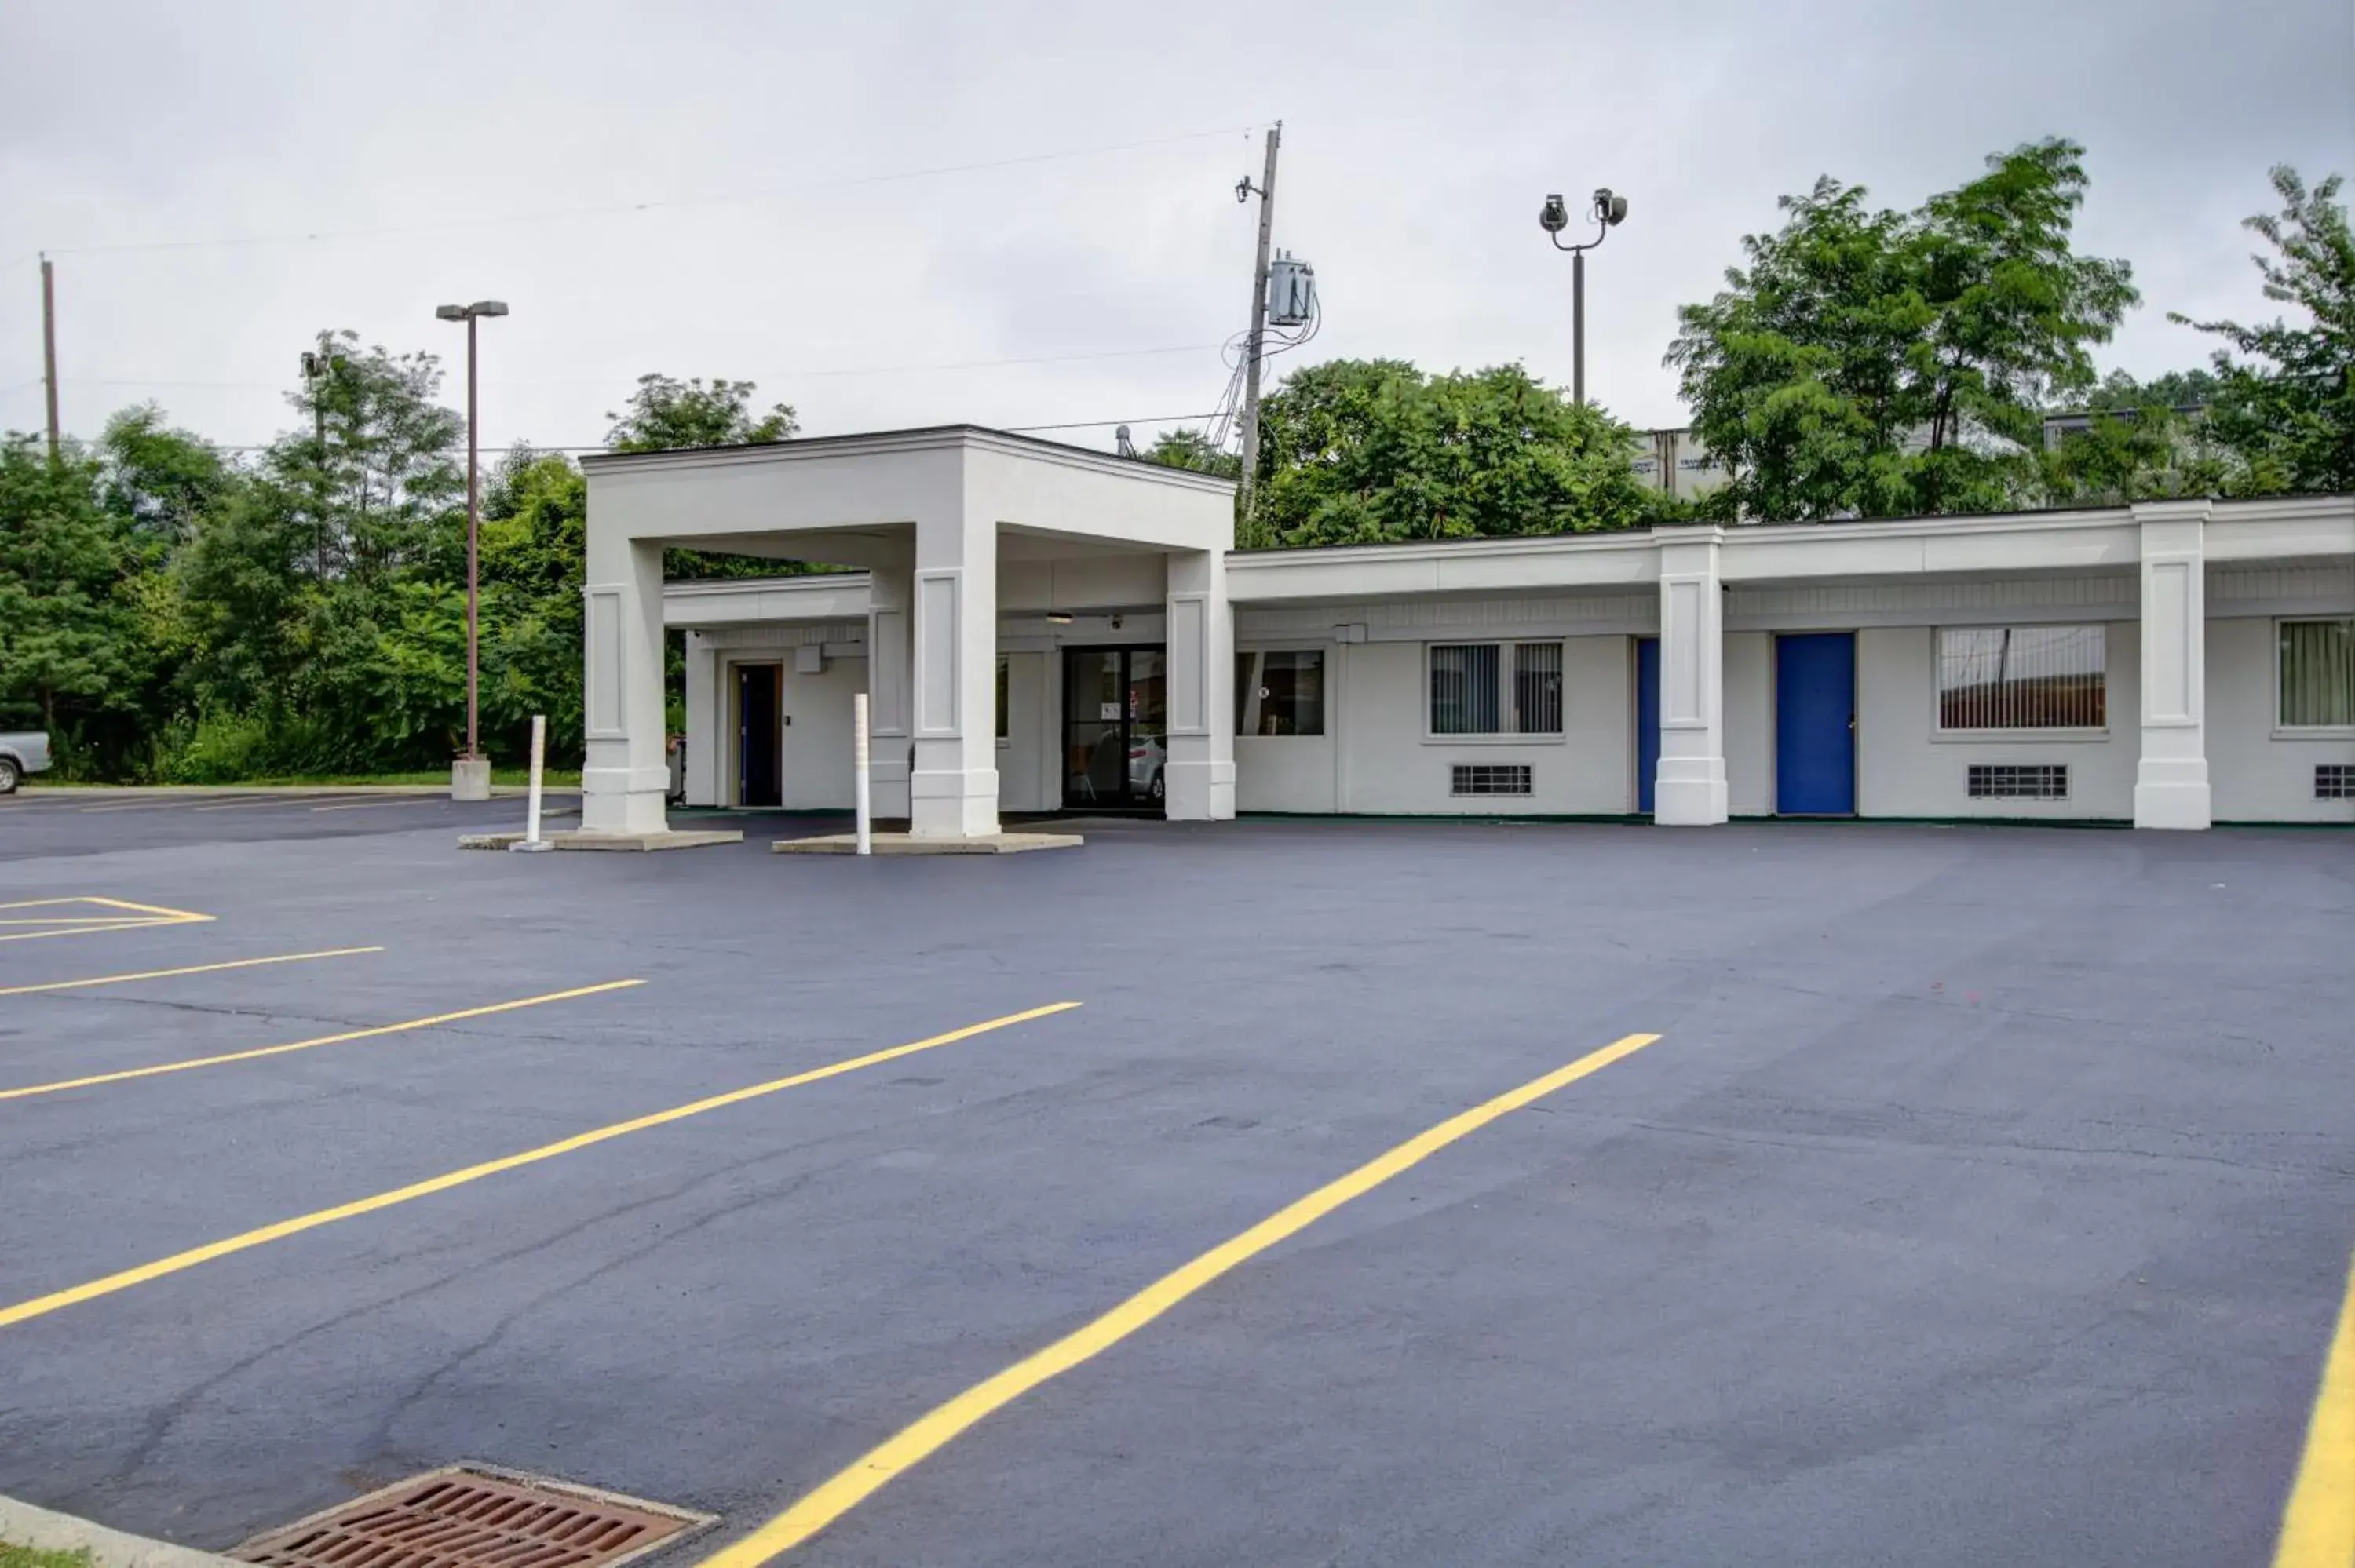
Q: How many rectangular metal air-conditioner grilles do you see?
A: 3